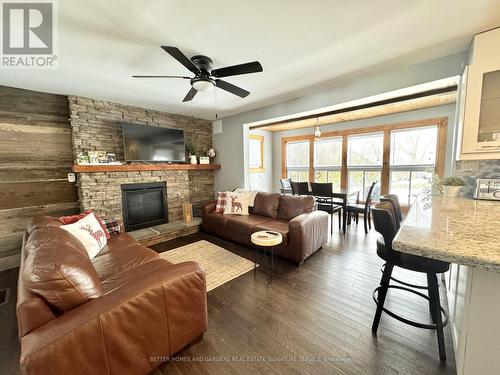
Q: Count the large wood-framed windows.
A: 4